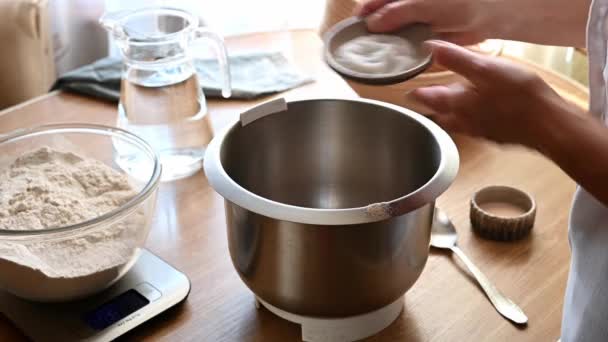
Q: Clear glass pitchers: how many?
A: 1